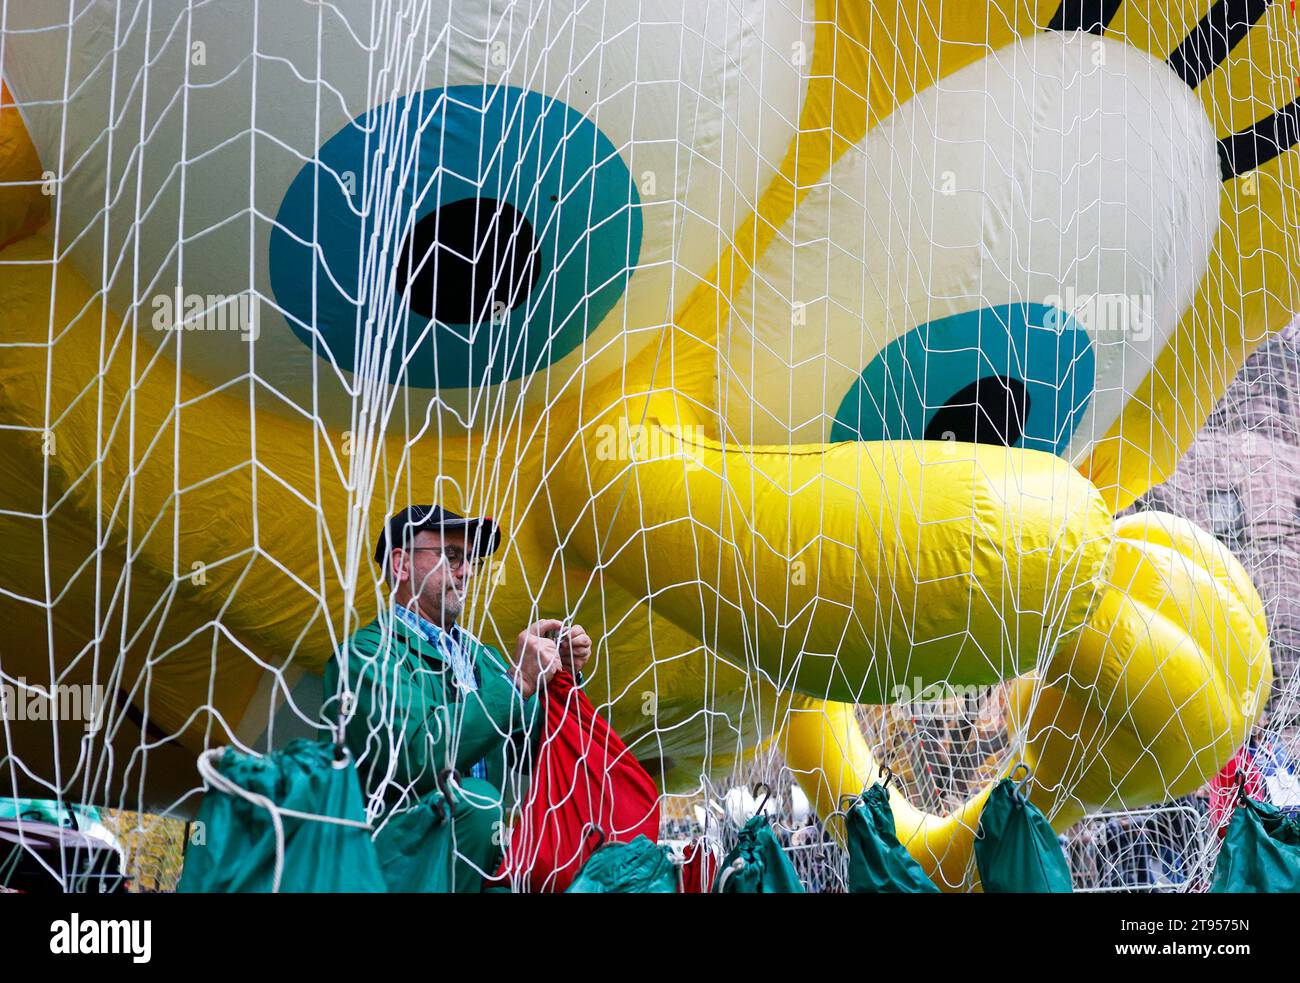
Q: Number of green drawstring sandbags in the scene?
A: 7